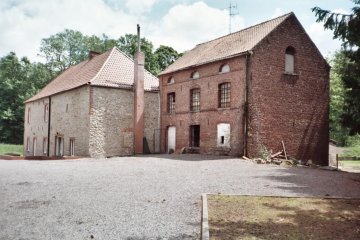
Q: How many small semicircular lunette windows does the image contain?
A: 3